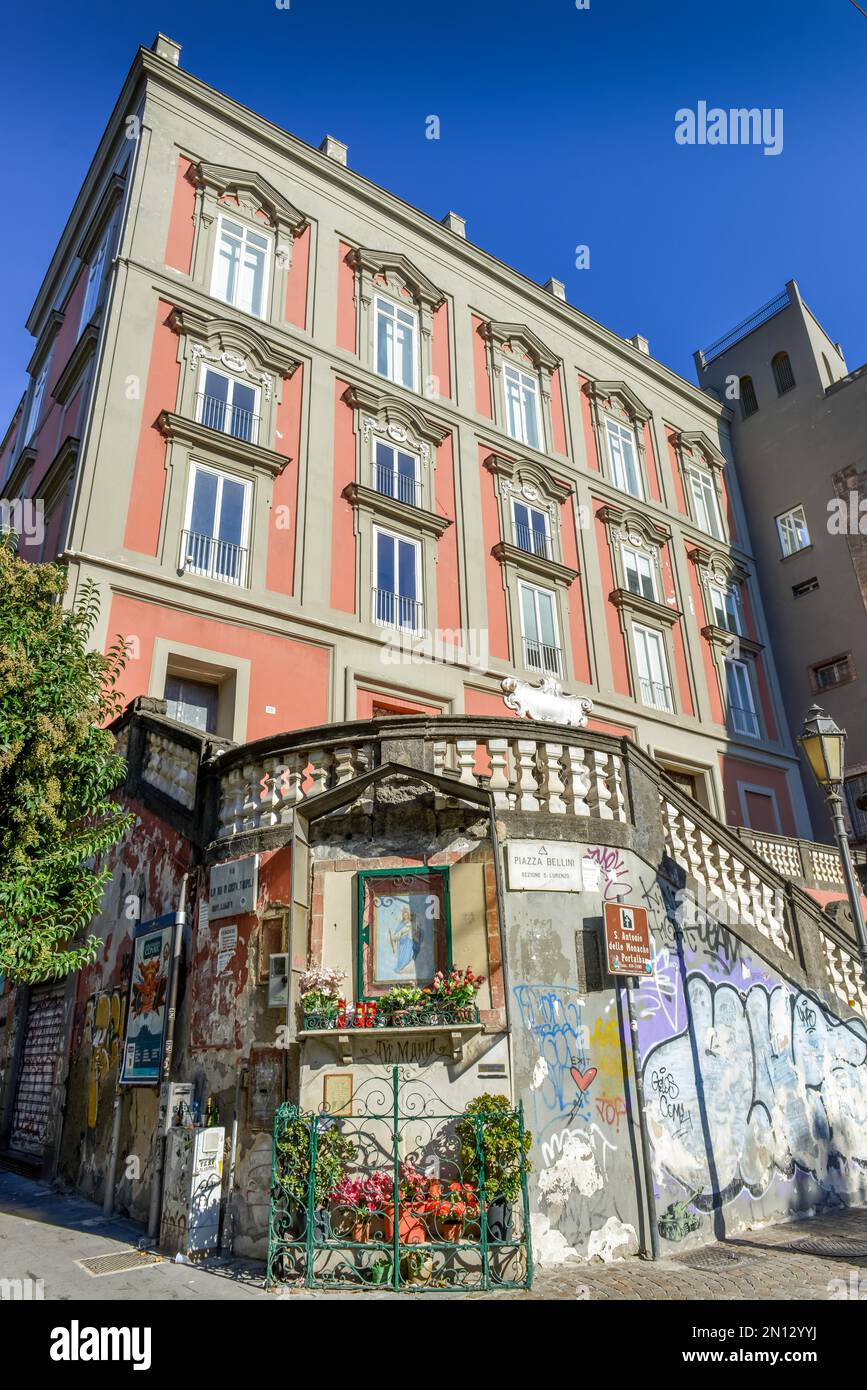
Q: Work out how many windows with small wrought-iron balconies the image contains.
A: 8